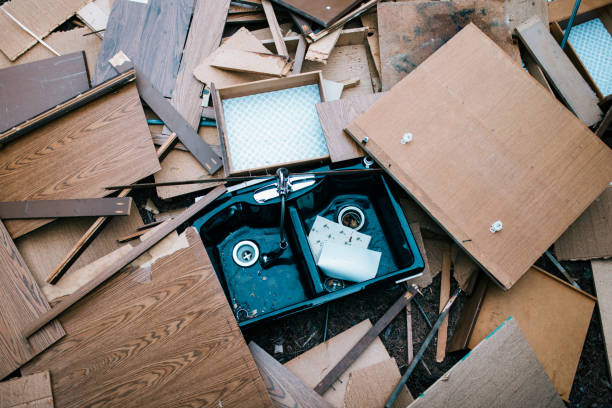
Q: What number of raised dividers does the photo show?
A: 1